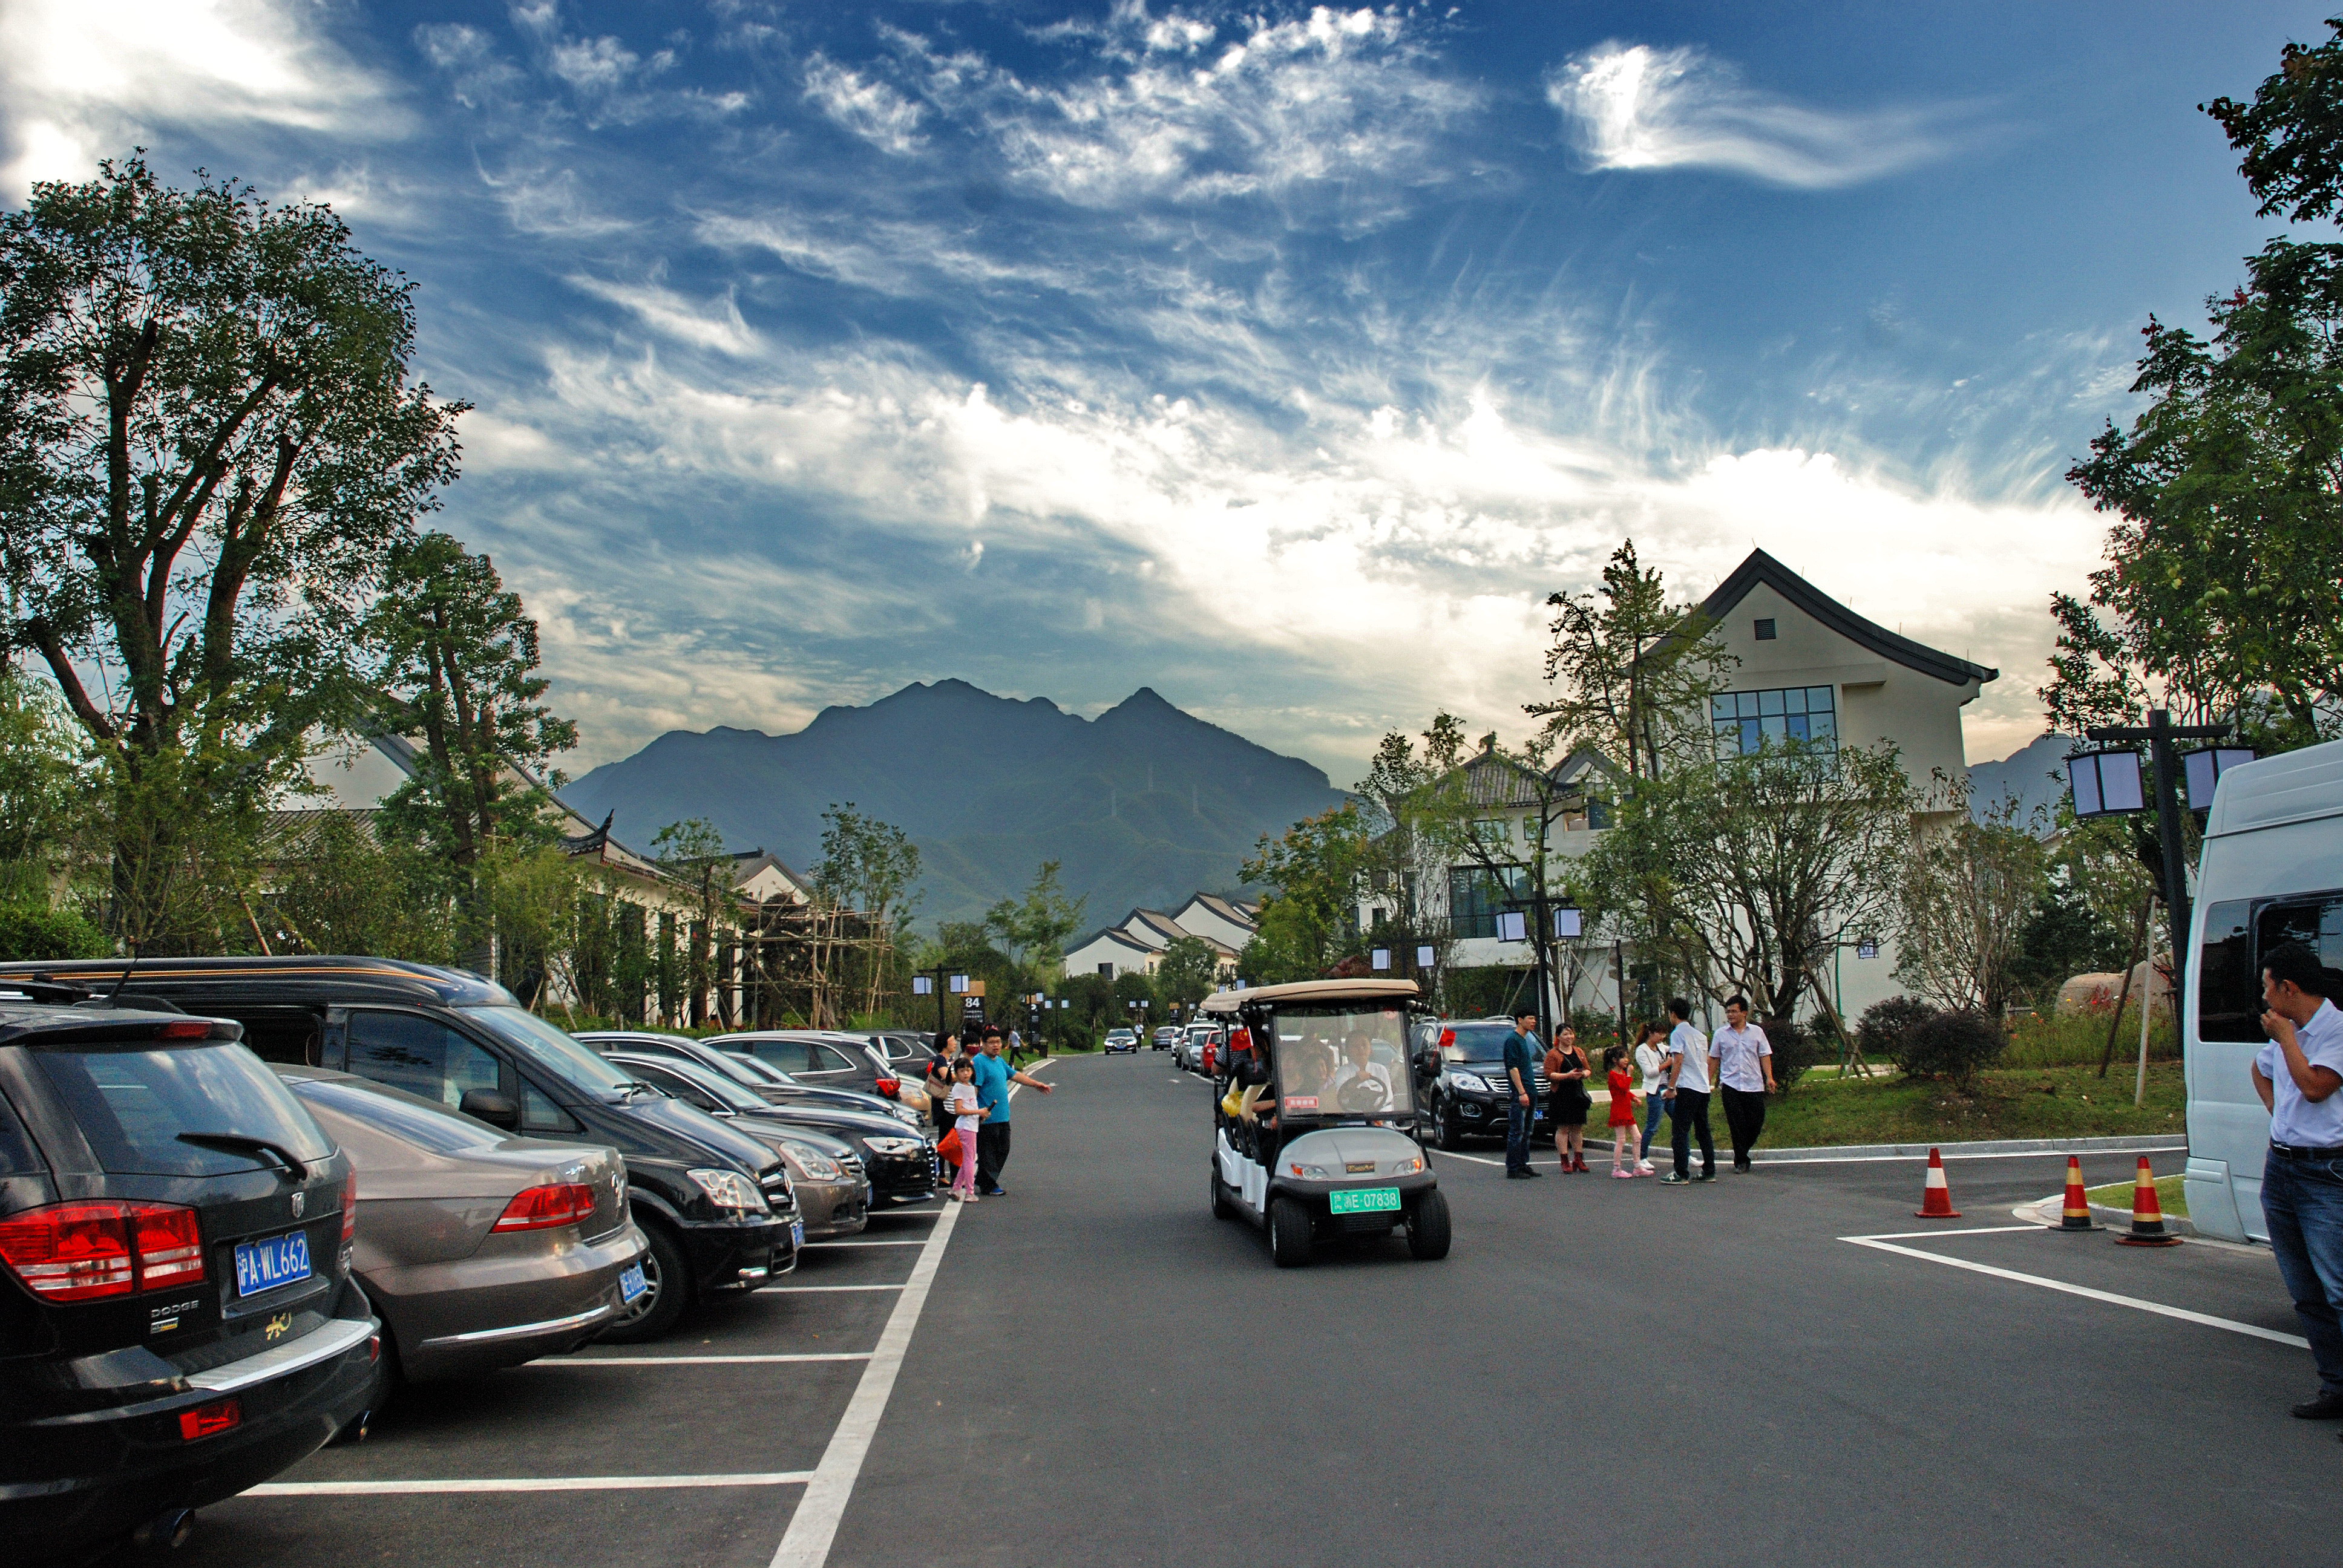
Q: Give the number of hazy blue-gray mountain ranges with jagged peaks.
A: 1